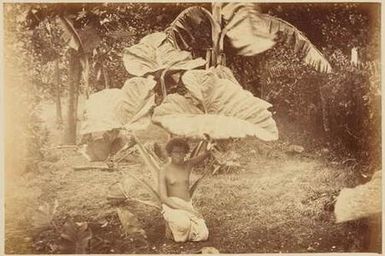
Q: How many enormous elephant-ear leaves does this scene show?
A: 3